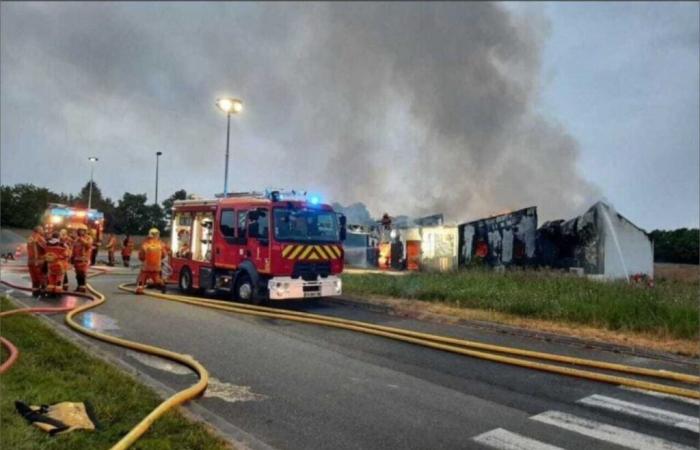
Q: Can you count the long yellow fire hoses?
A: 3